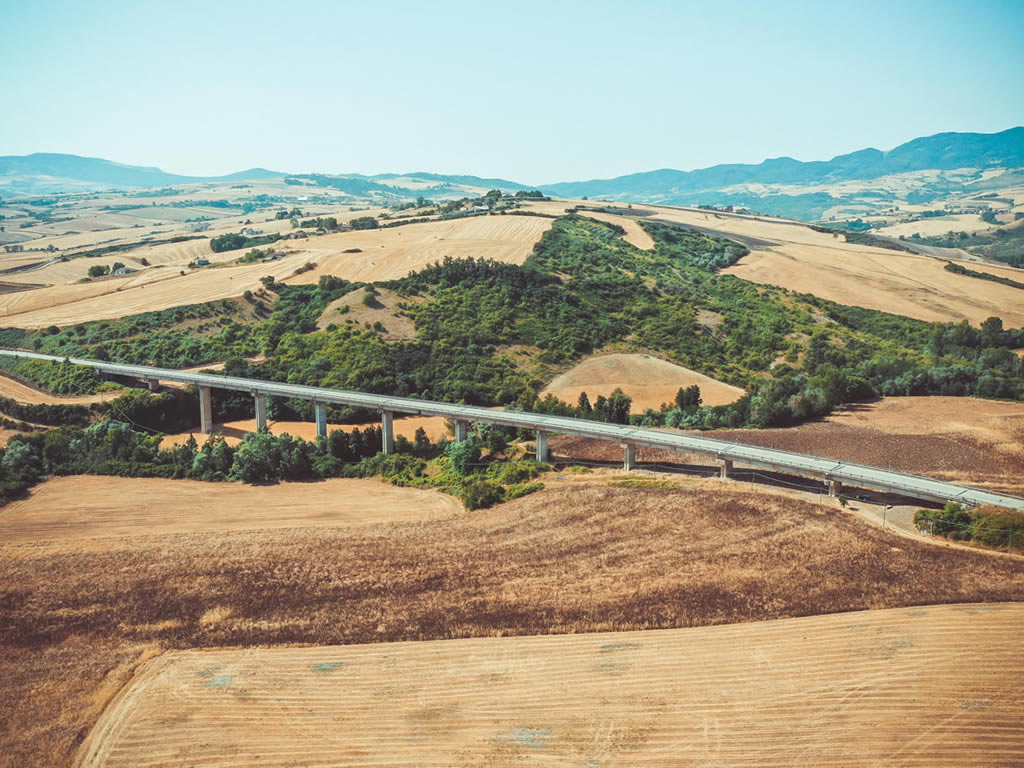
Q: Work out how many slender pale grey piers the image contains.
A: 10